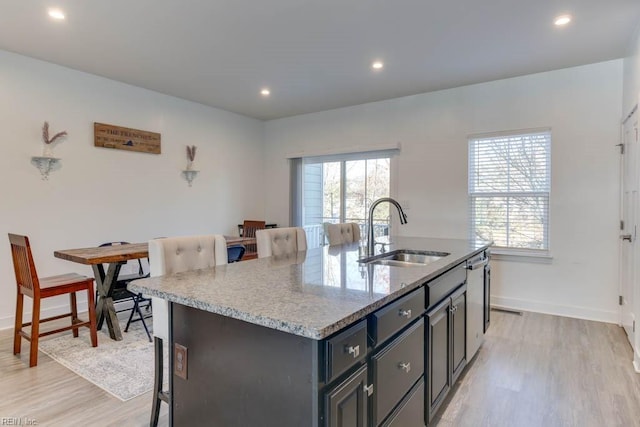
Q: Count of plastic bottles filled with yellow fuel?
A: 0